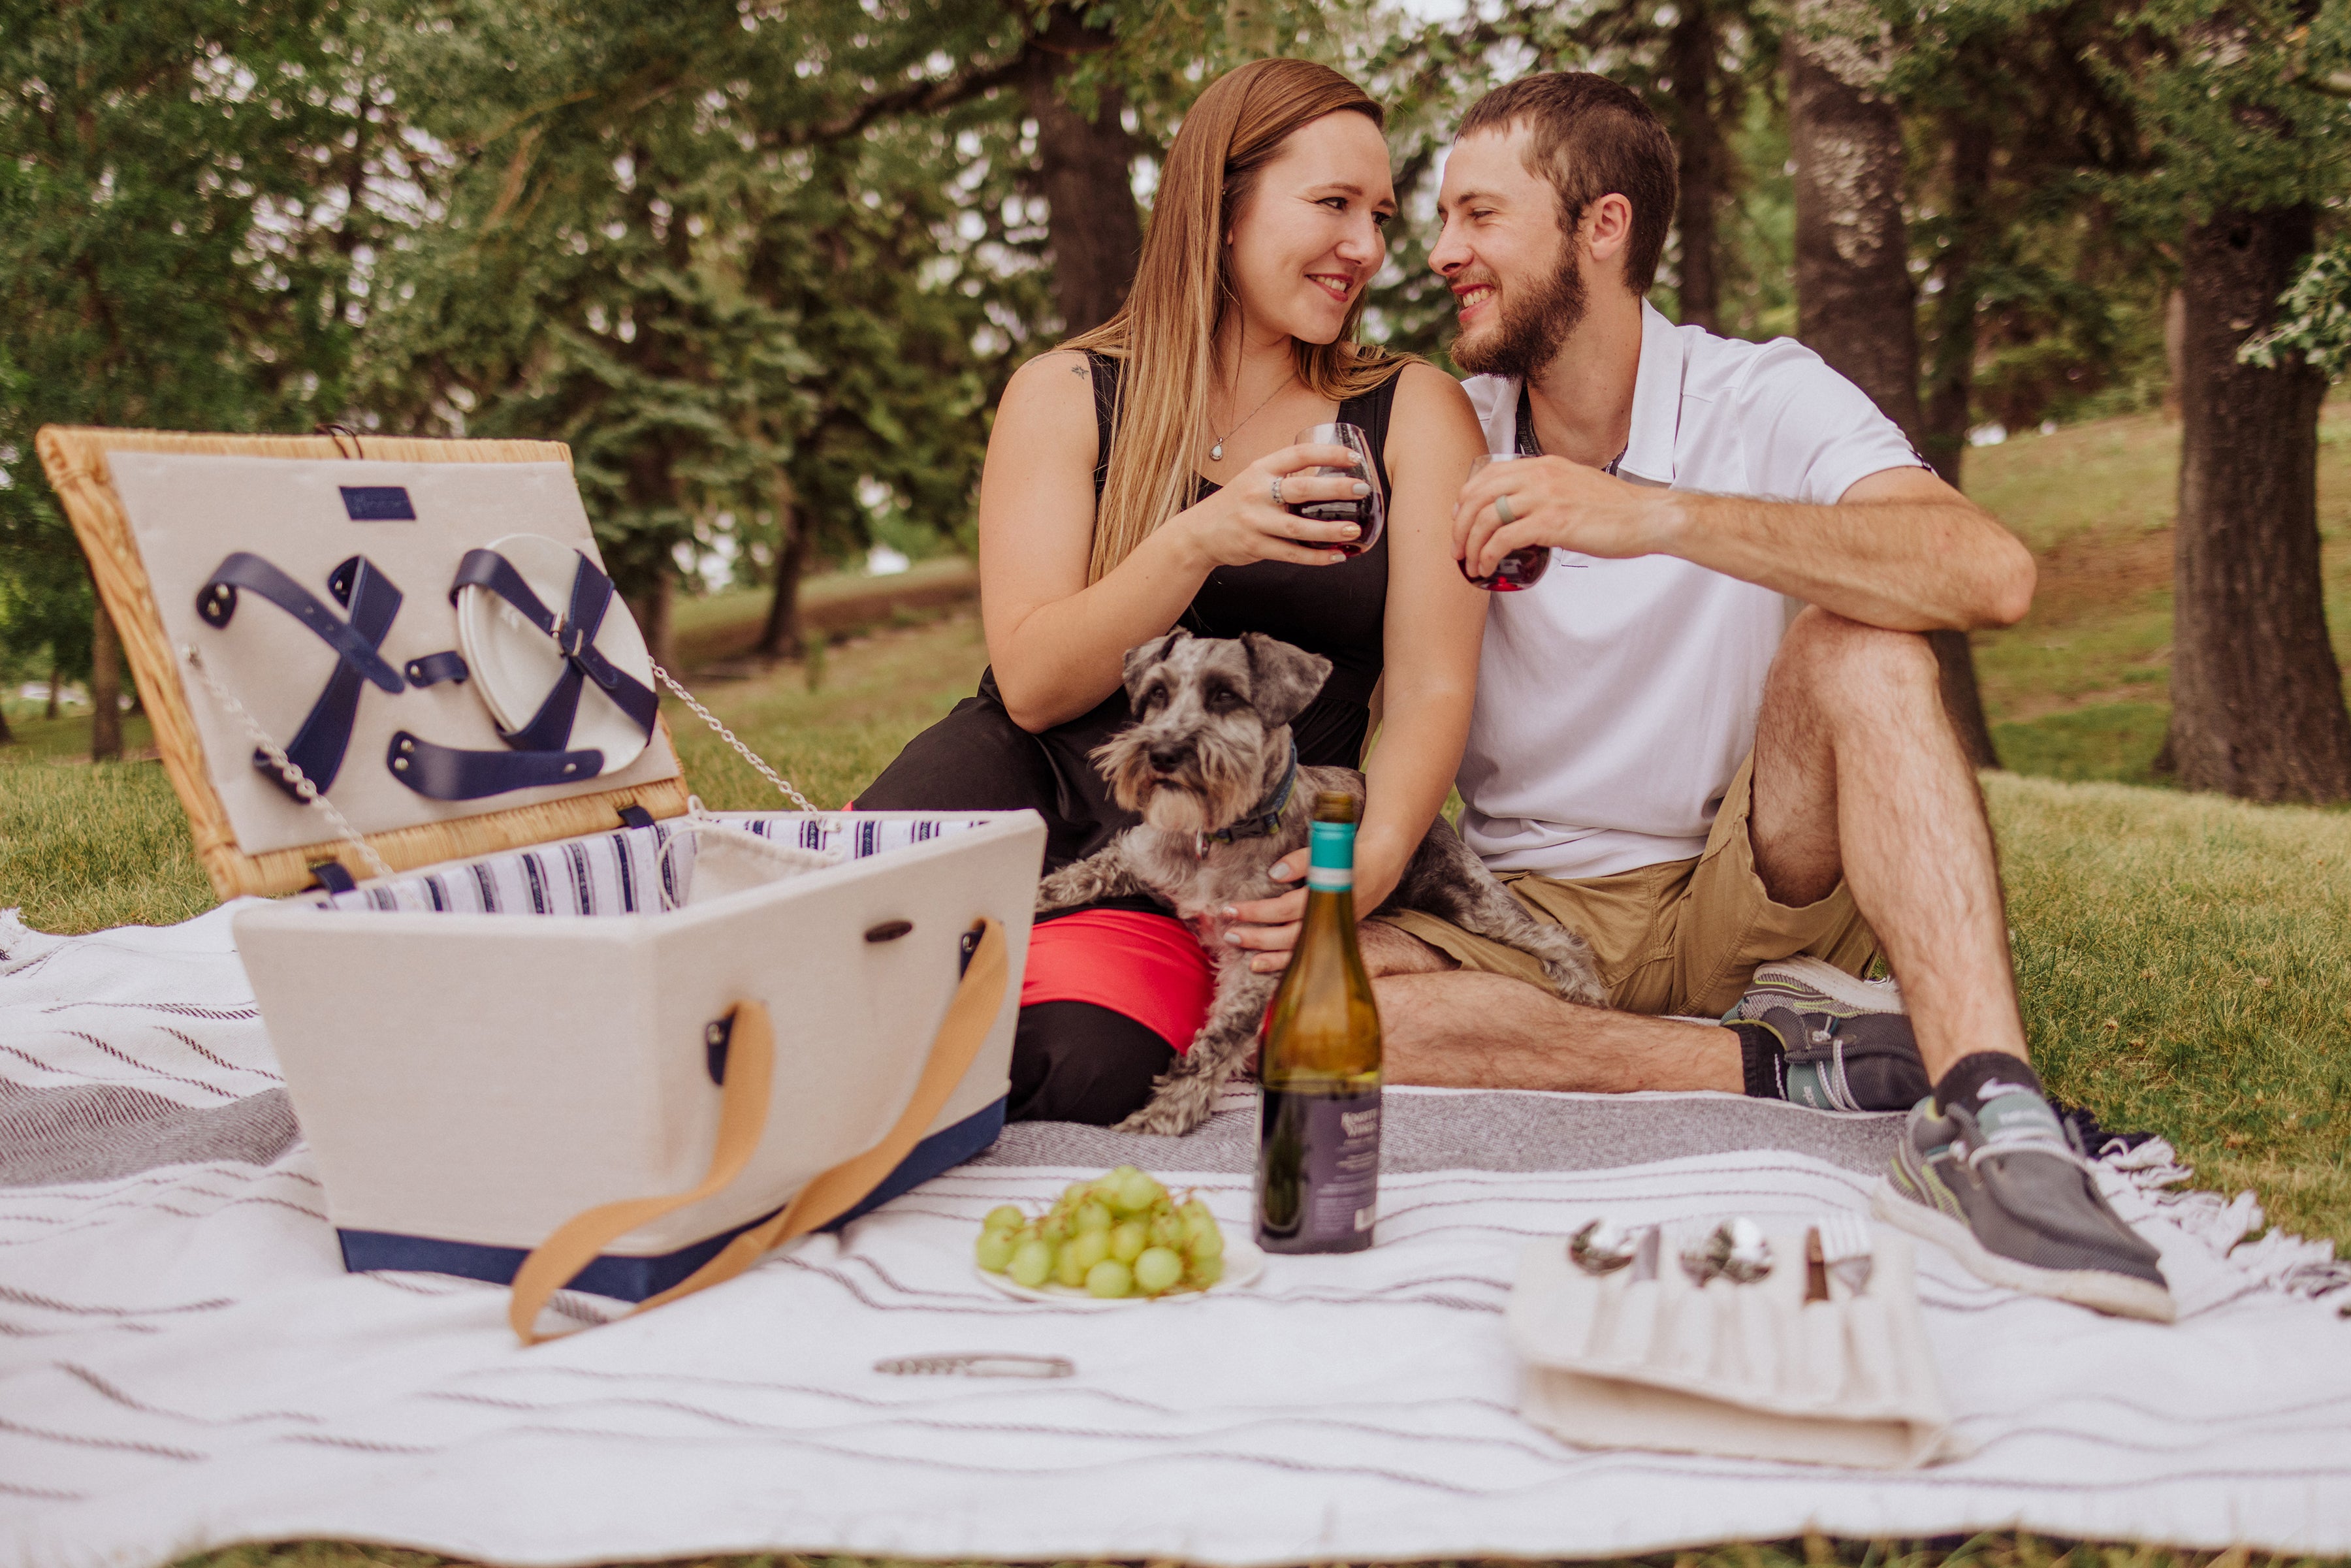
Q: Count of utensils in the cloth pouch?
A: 6